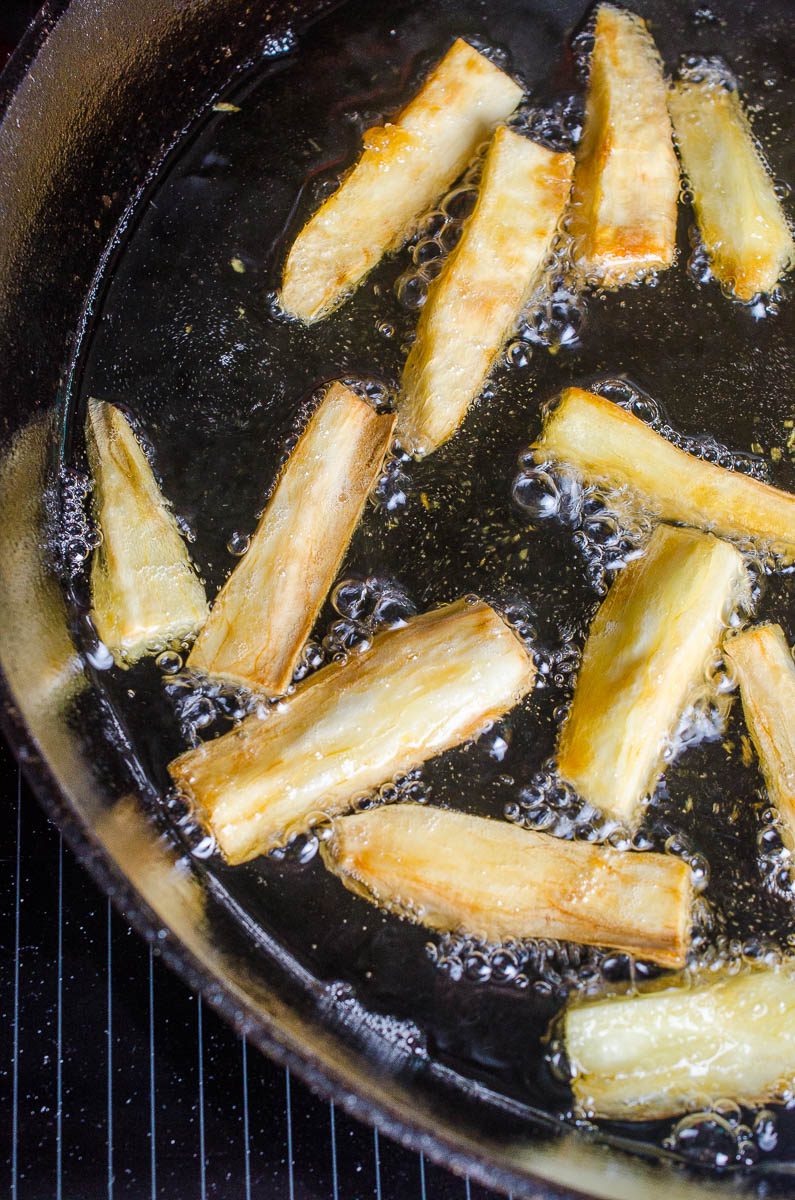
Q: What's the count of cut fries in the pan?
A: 12